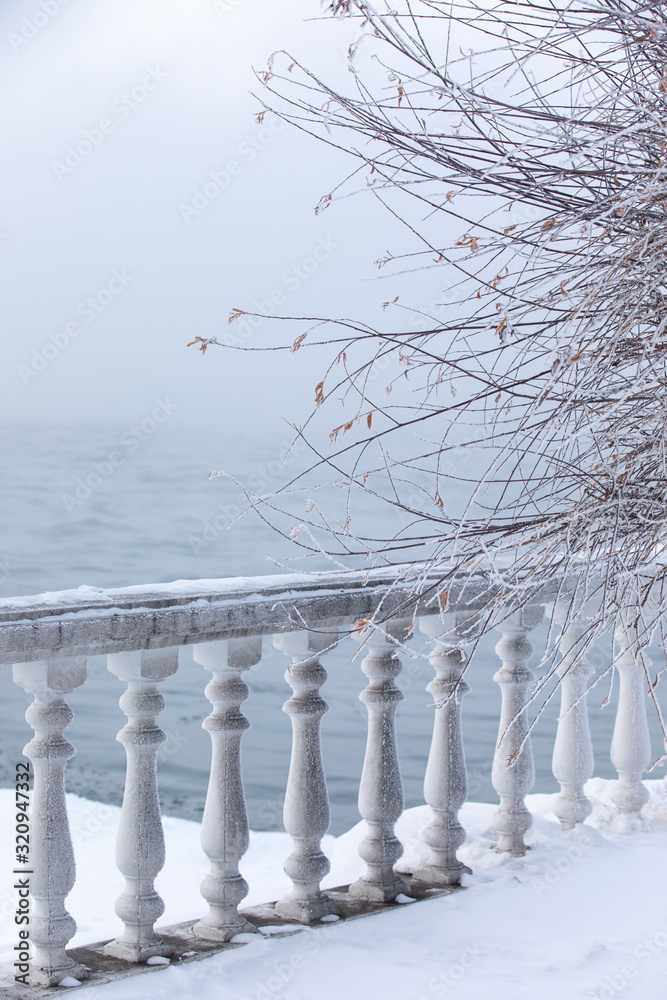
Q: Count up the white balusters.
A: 9